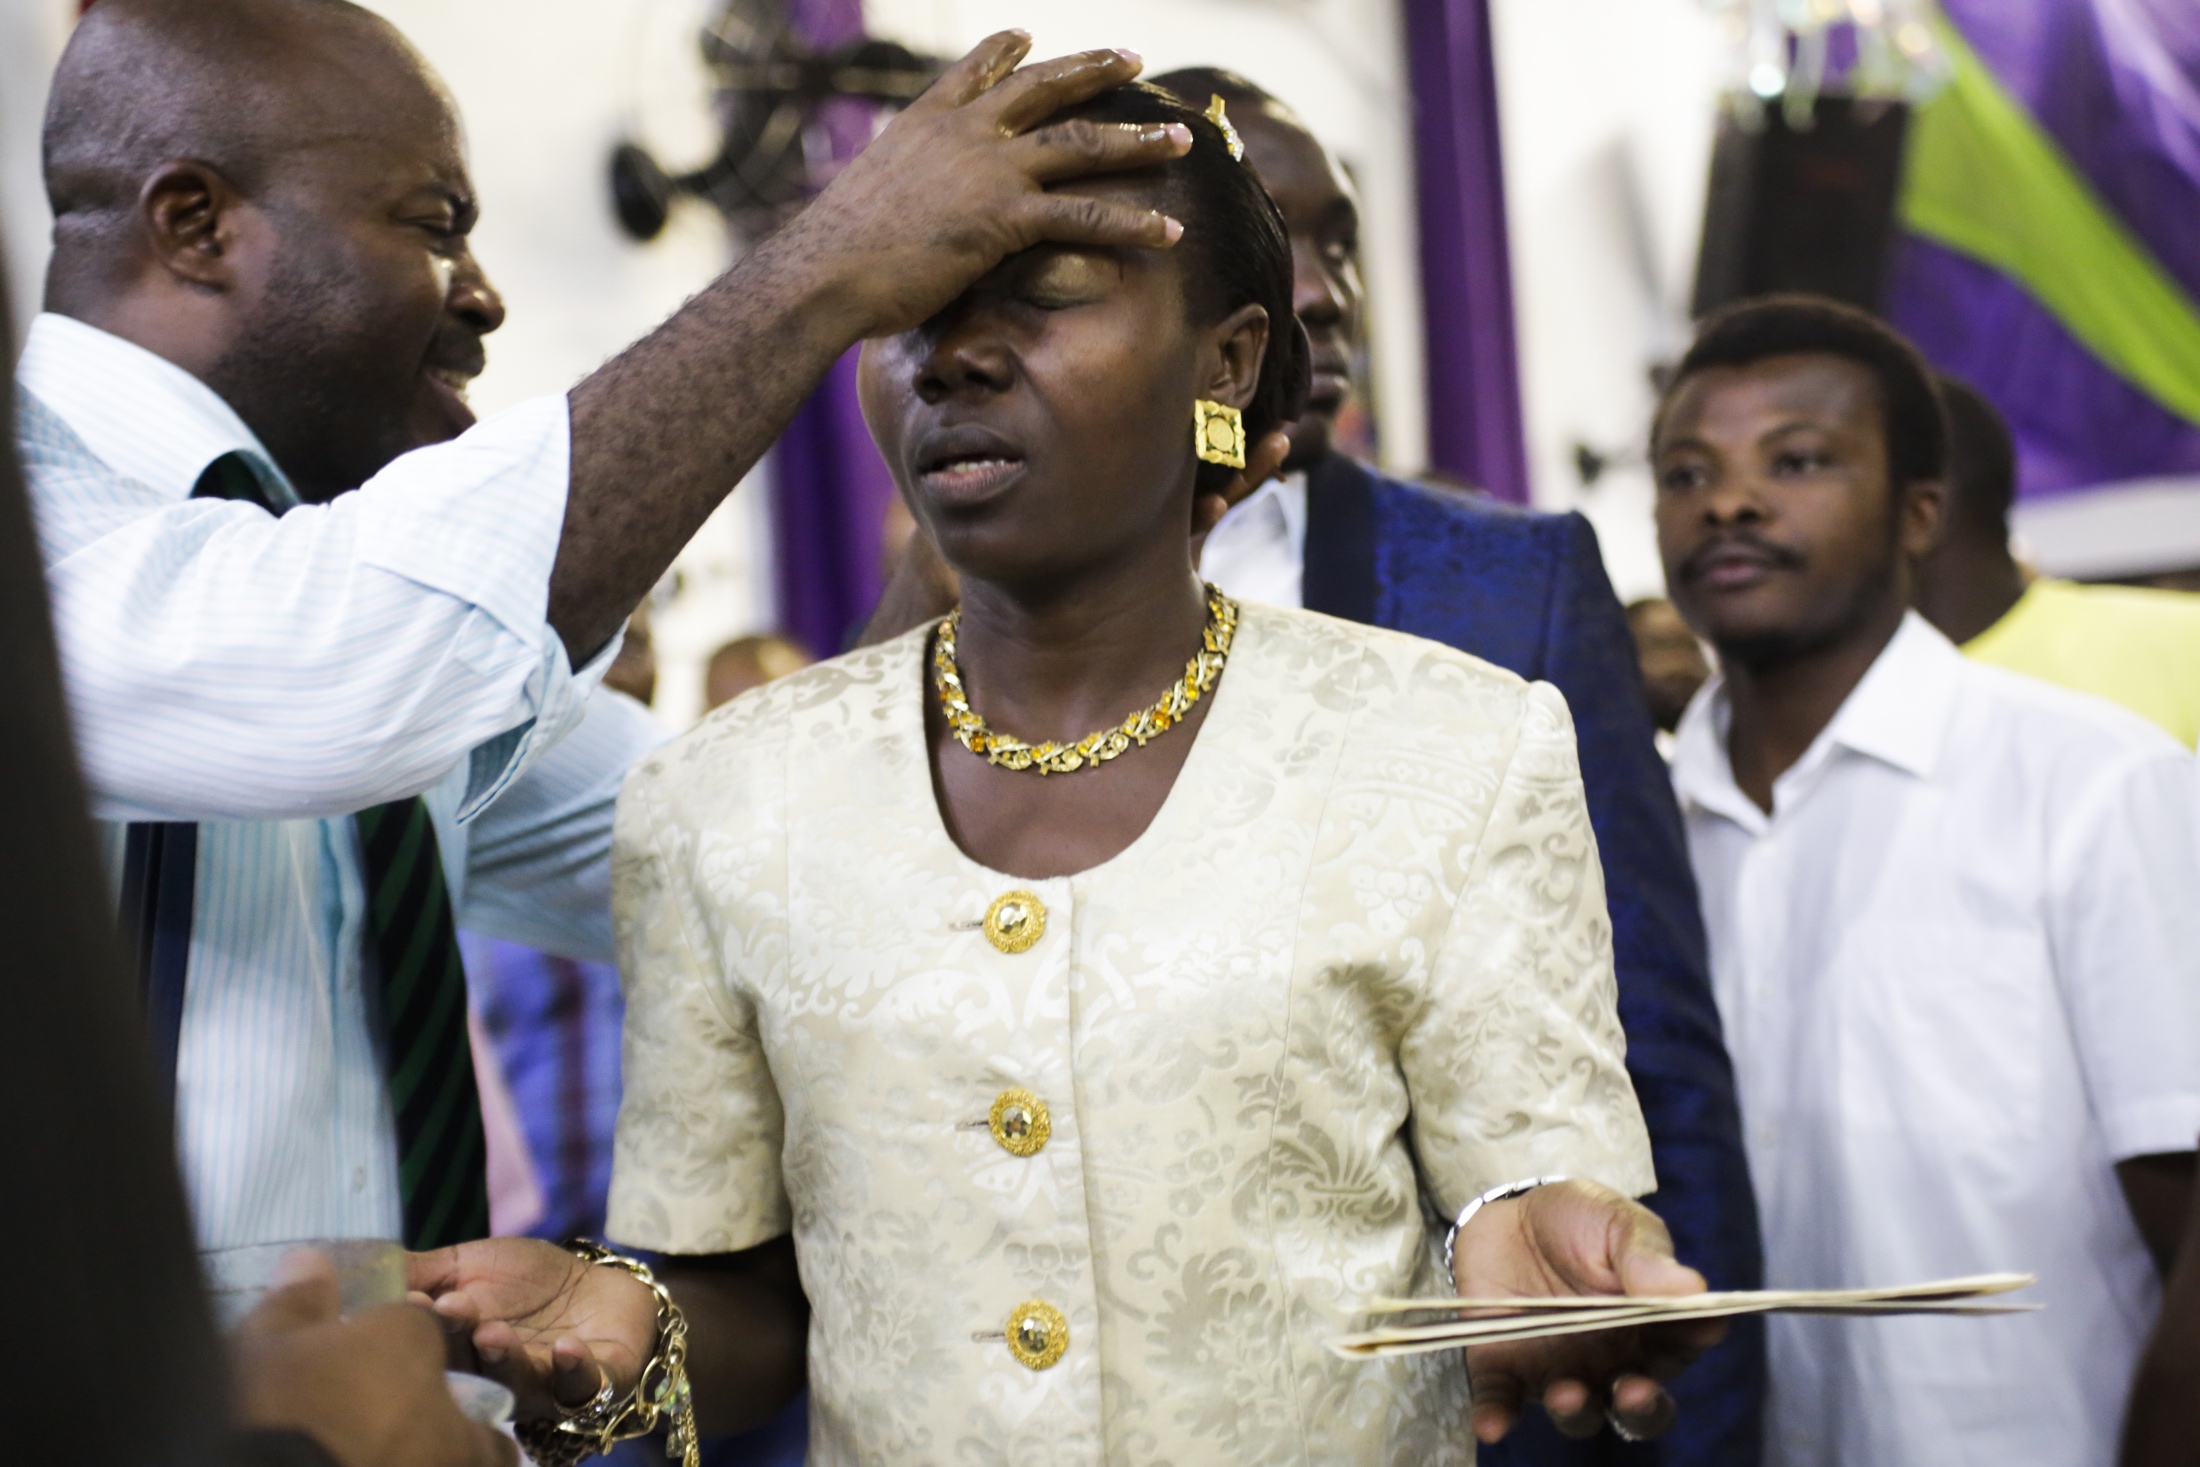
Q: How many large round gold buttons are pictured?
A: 3